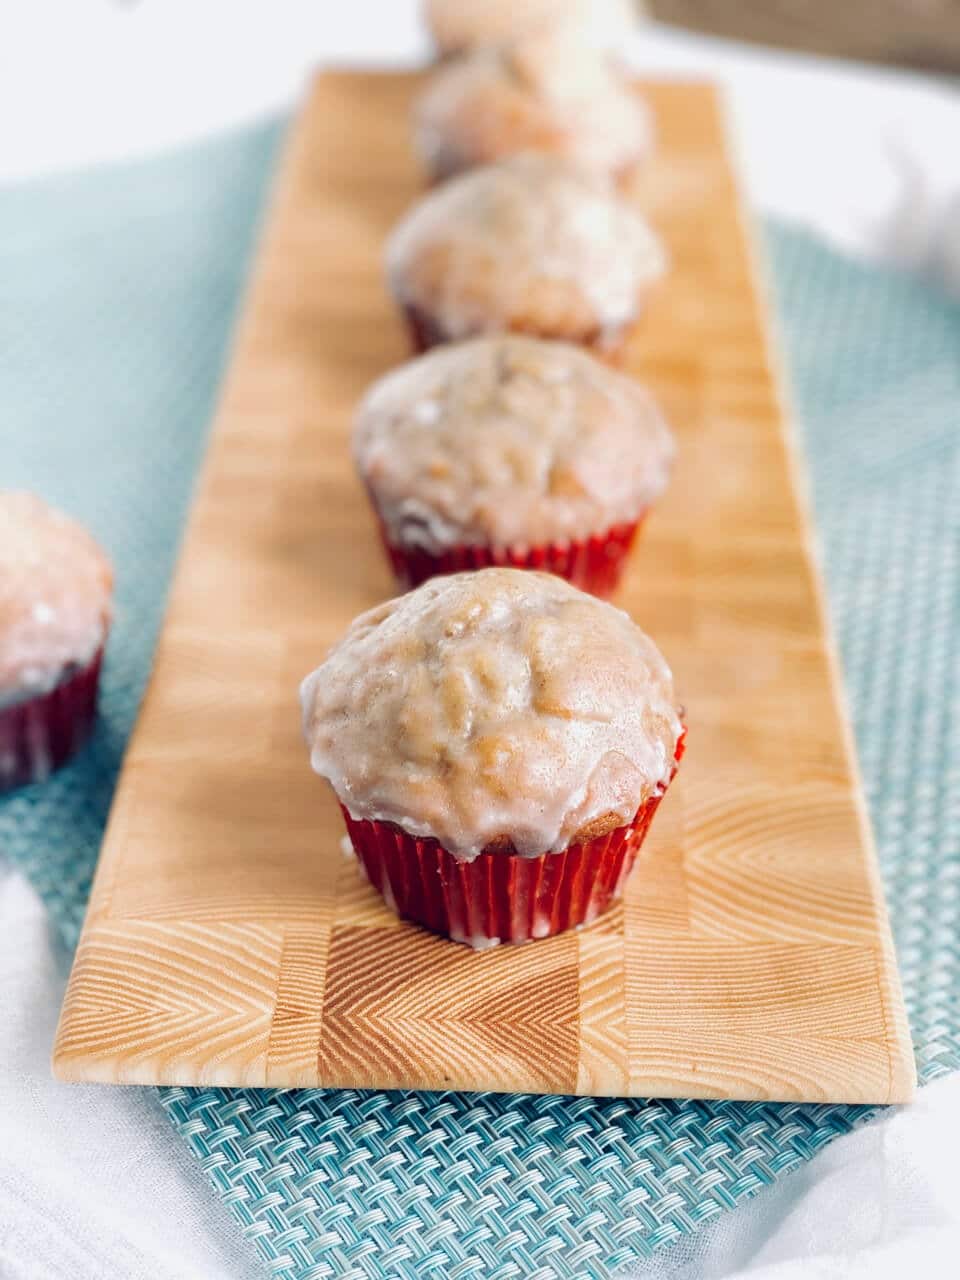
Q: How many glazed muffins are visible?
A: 6